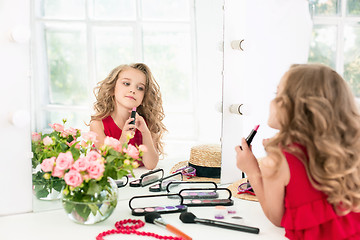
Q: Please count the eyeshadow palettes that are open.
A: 3